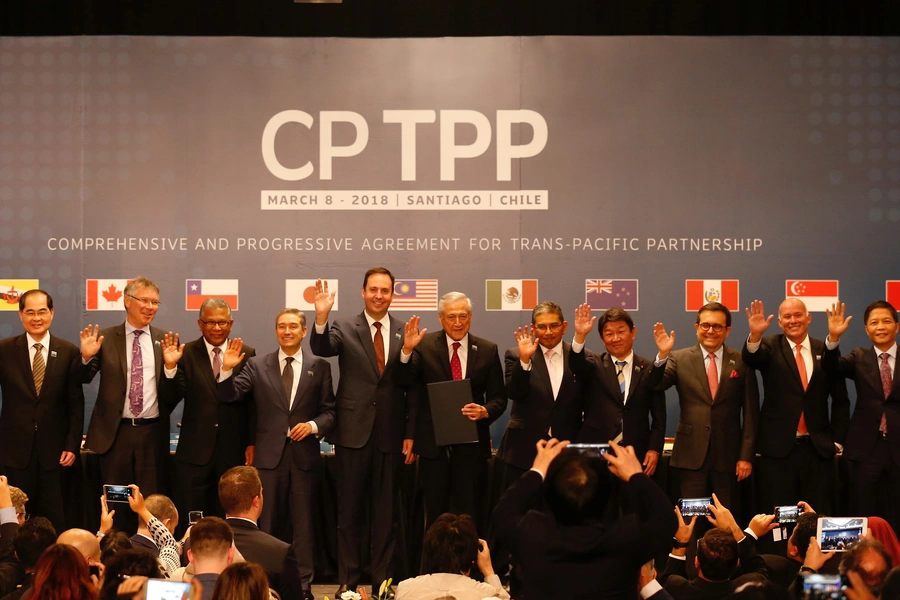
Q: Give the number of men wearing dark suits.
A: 11